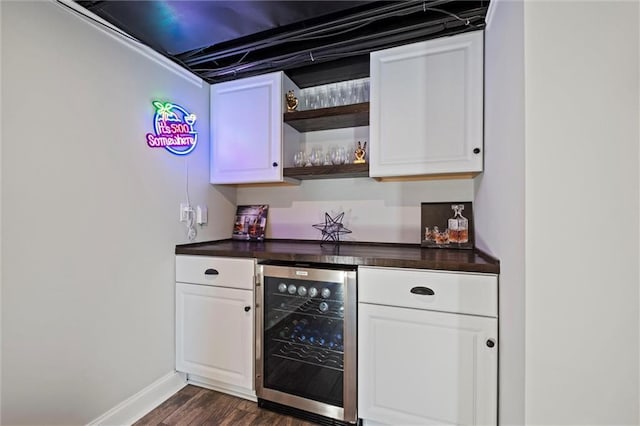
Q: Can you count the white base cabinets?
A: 2